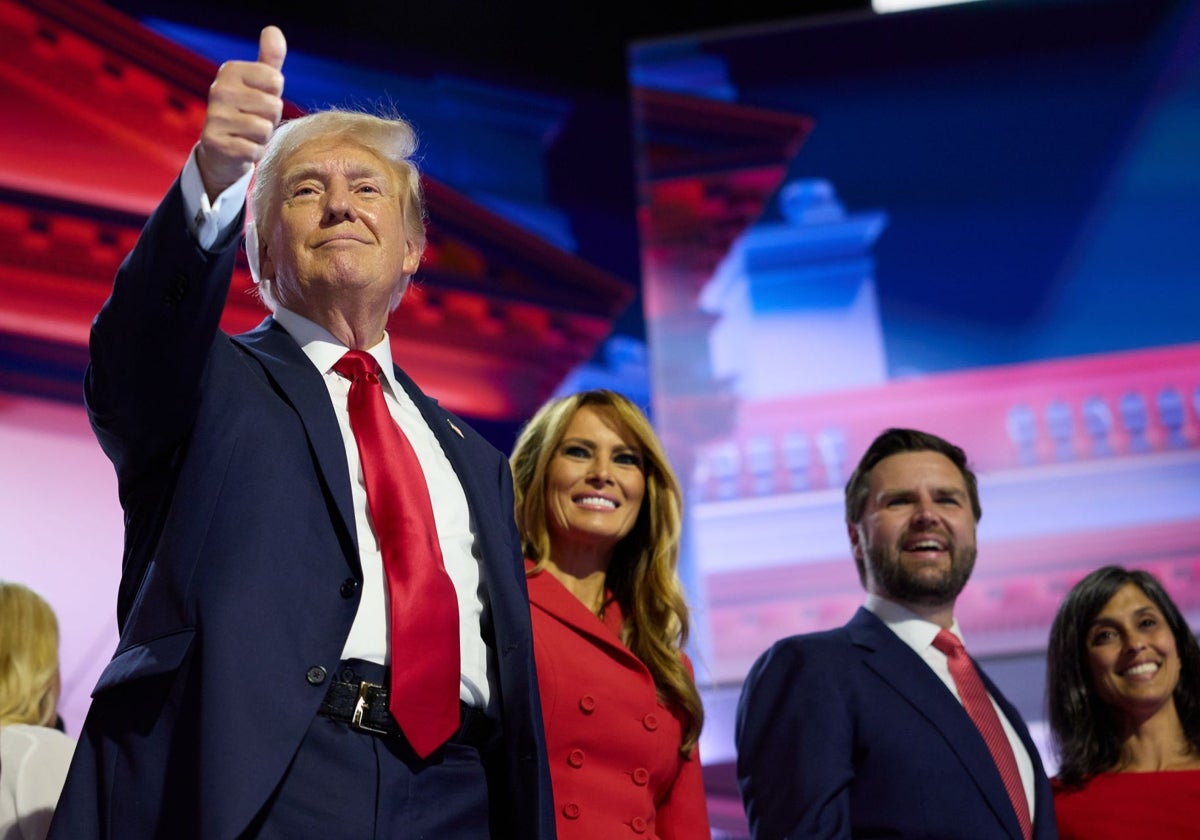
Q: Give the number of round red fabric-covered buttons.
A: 6